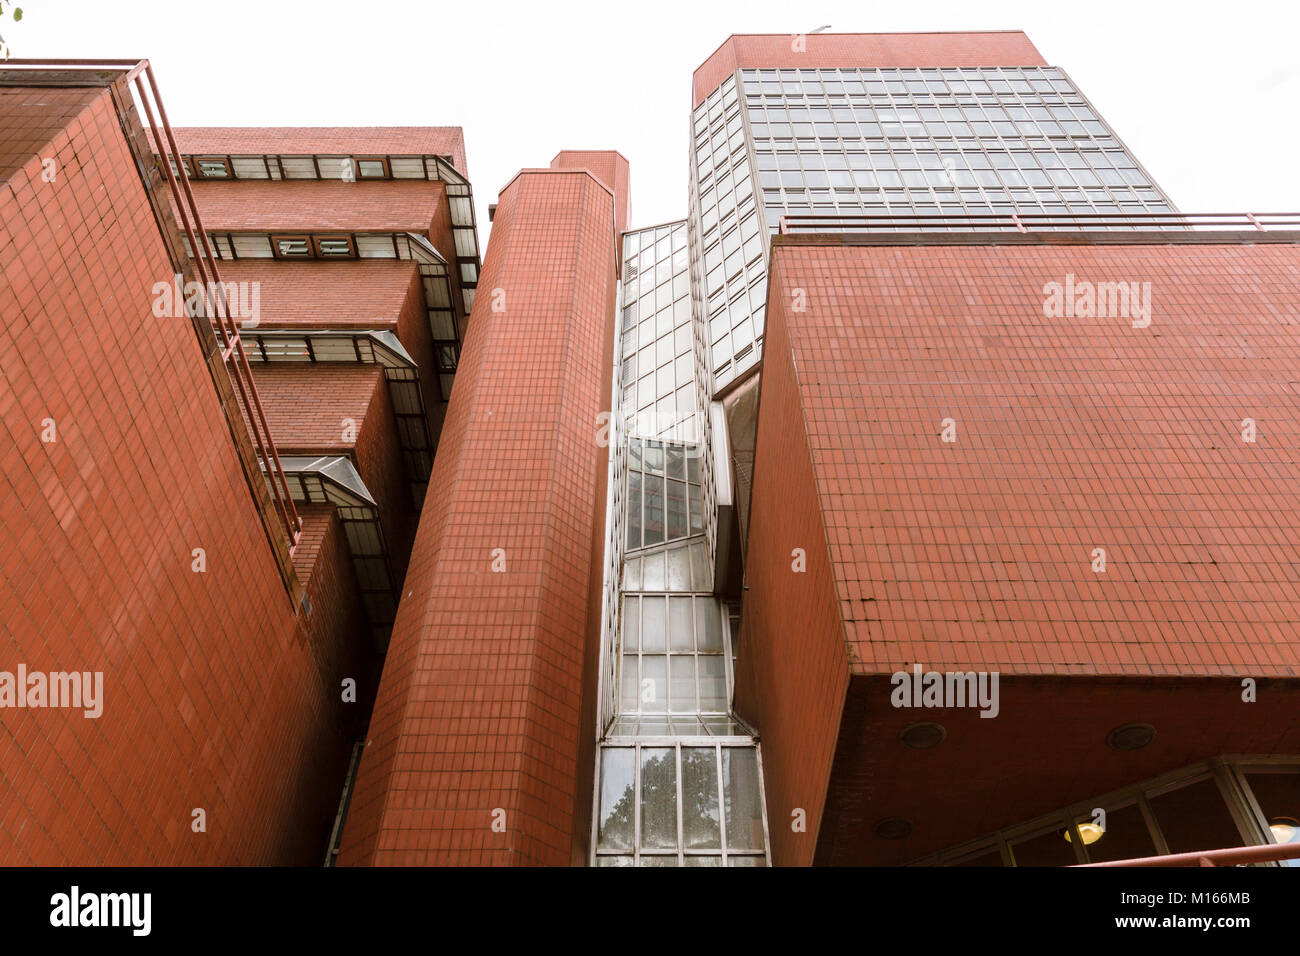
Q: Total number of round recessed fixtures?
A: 3